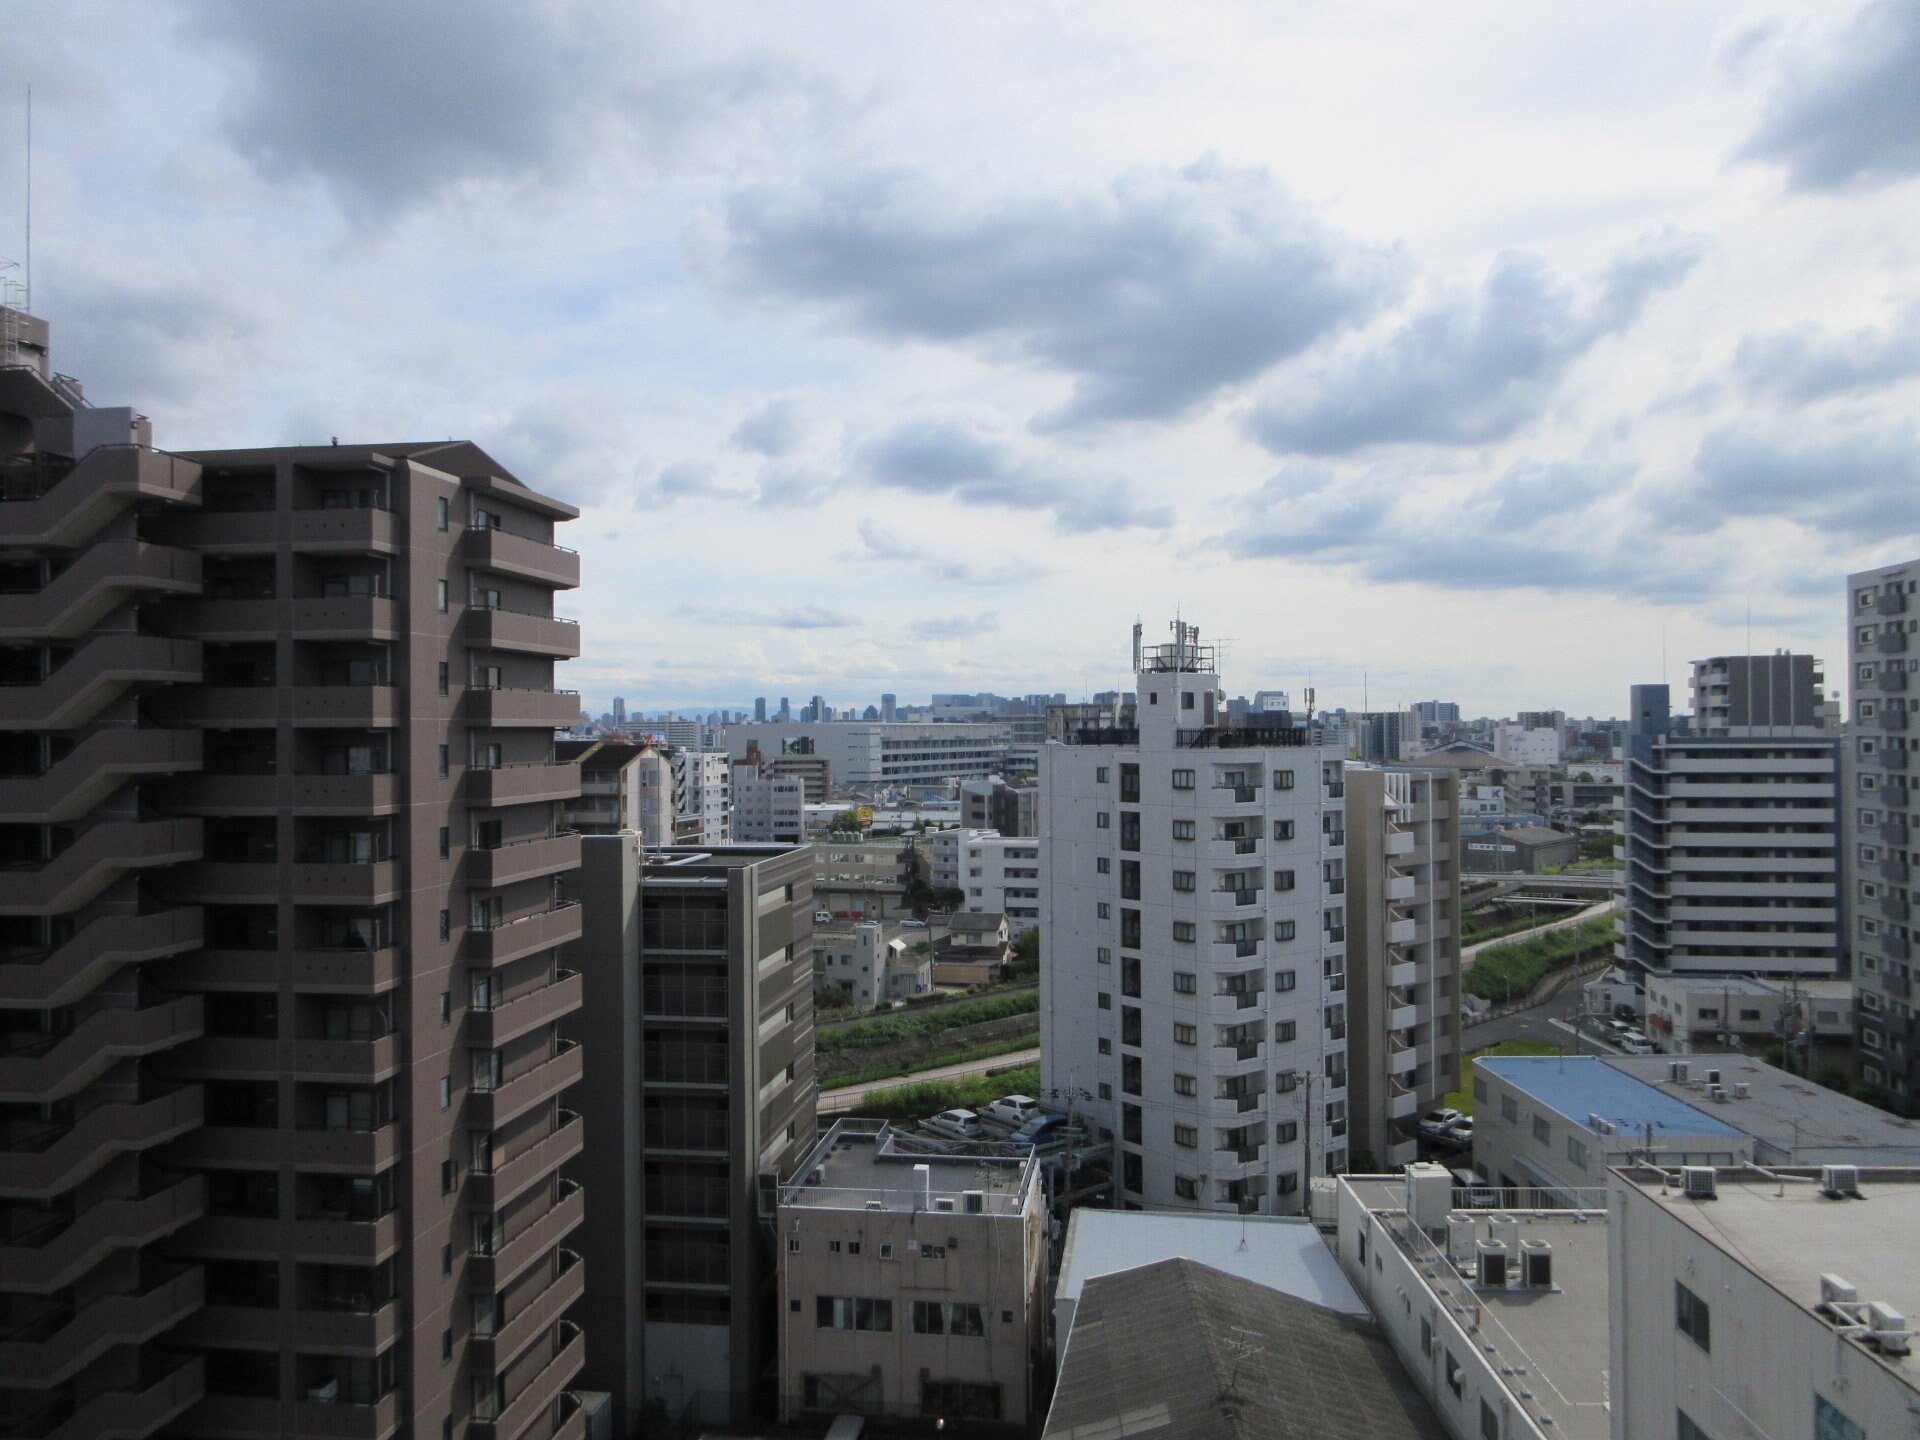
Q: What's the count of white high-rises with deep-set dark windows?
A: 1